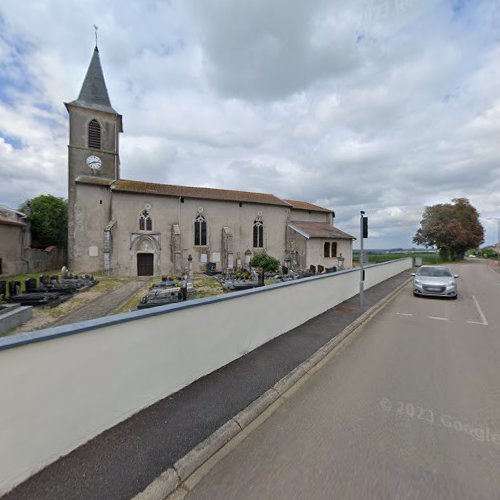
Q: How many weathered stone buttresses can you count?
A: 3